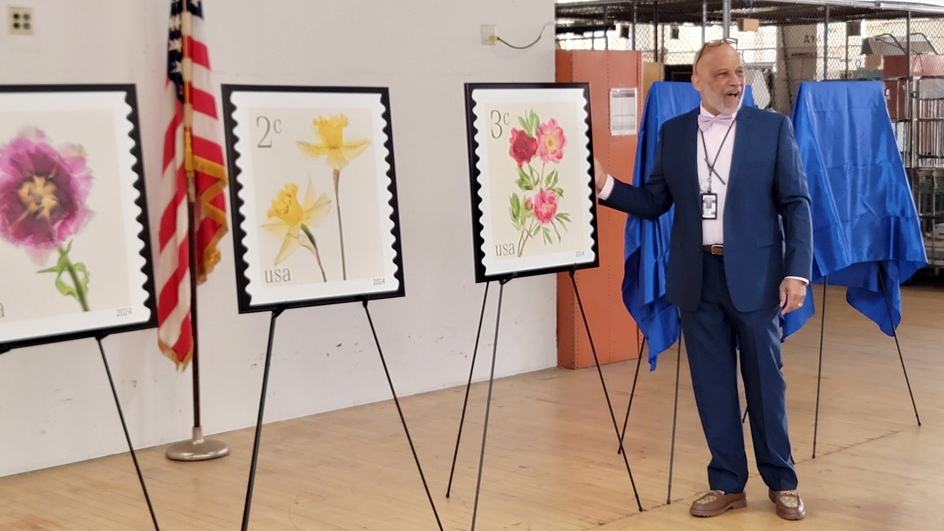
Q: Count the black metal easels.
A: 5